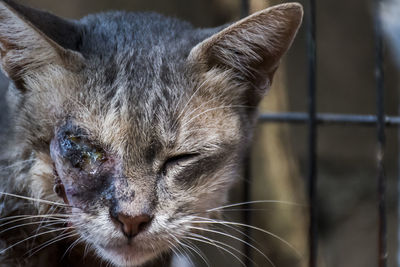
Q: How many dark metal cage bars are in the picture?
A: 4